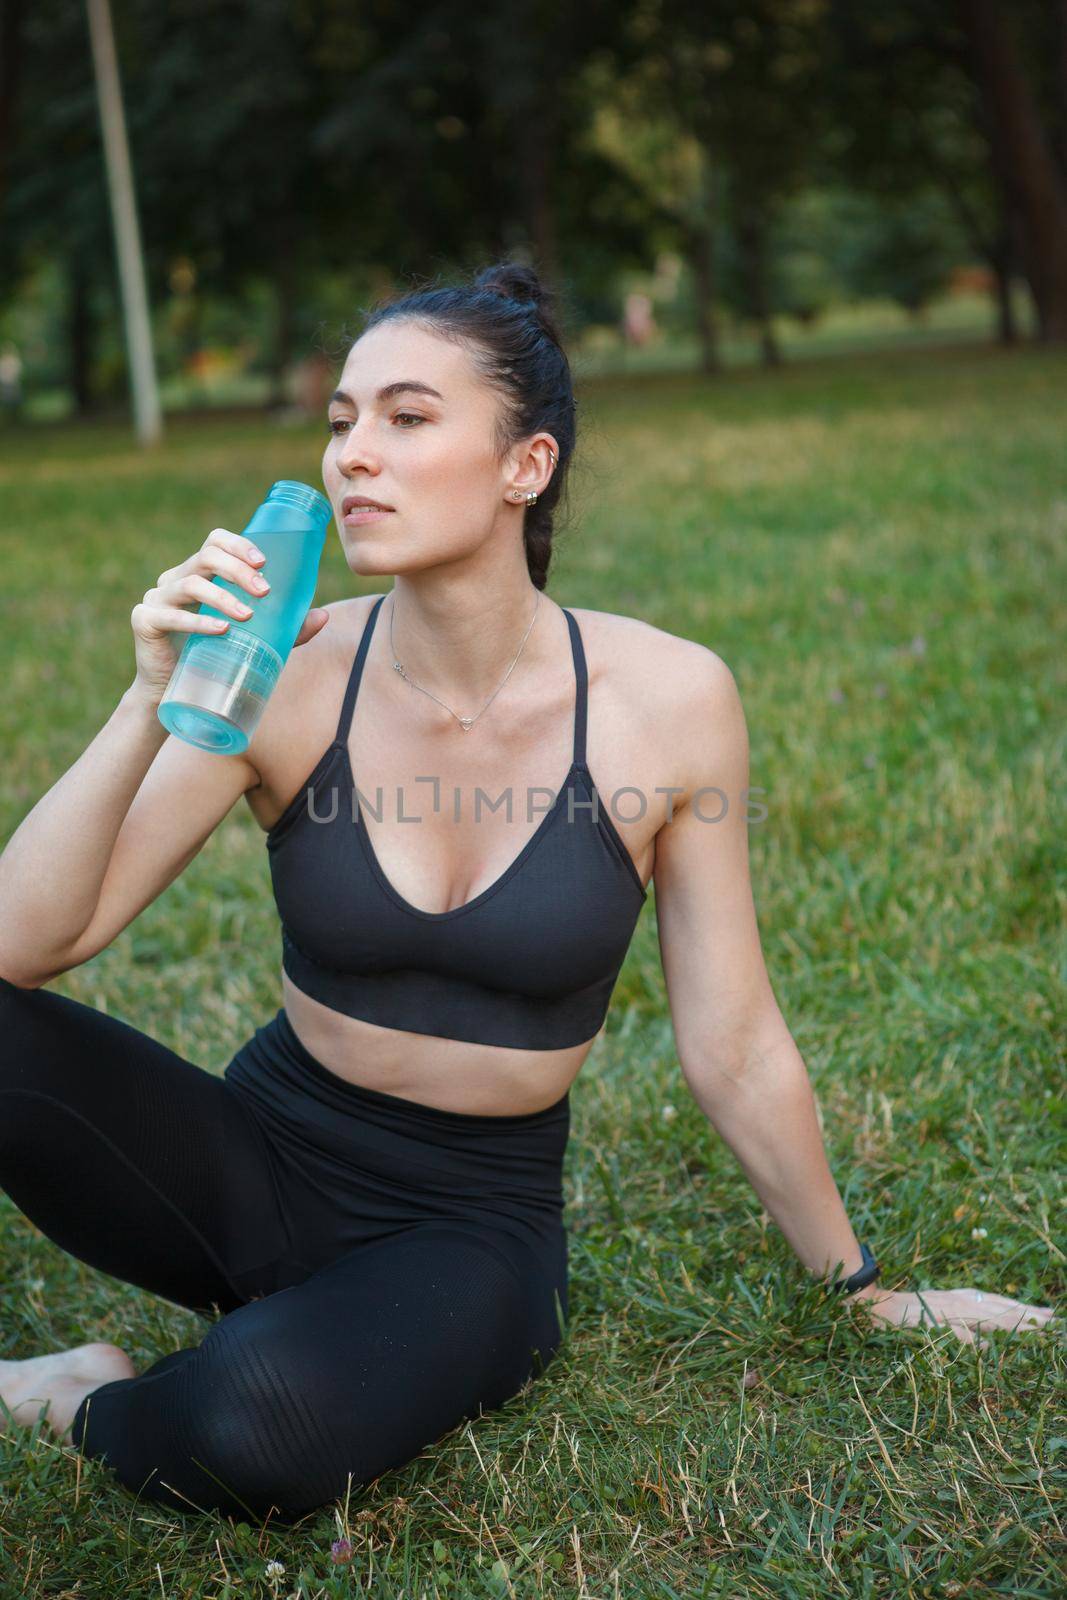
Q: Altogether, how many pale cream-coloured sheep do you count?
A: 0